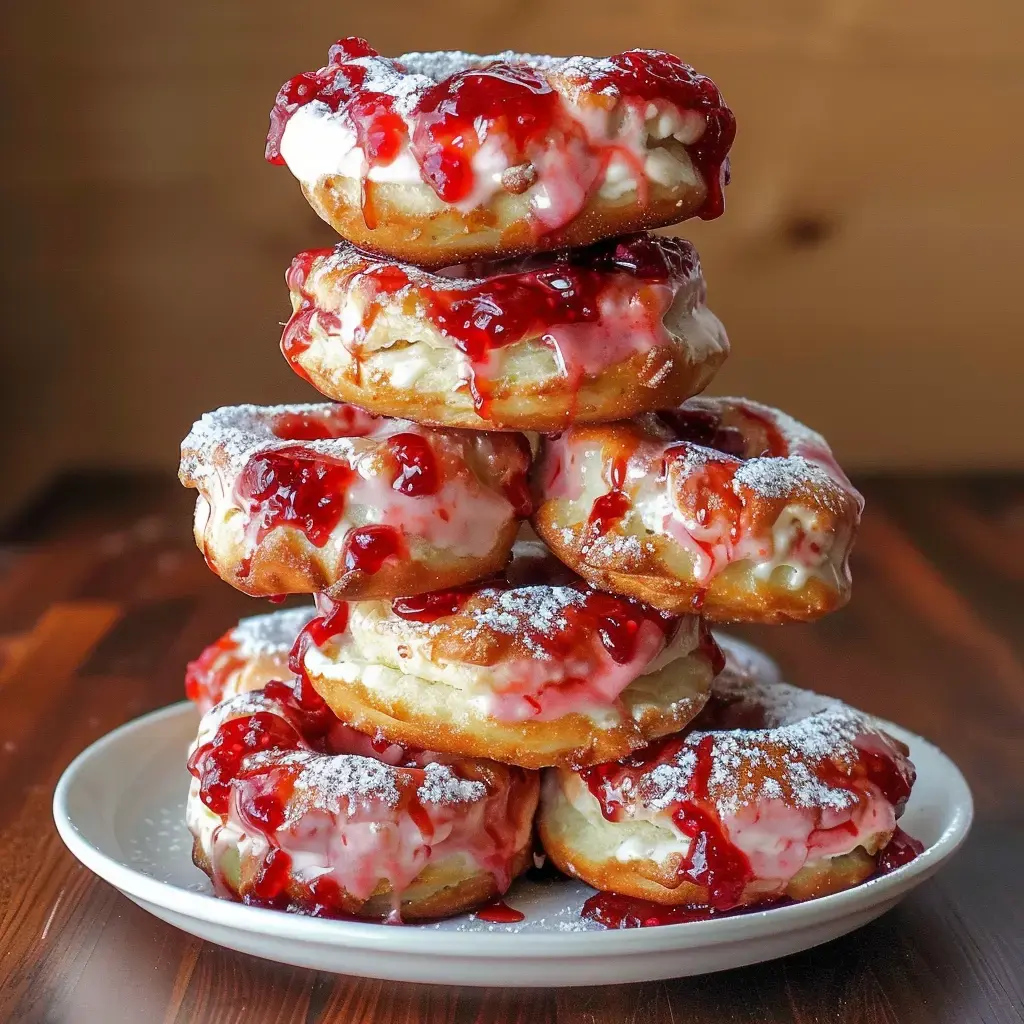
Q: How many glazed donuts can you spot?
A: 8